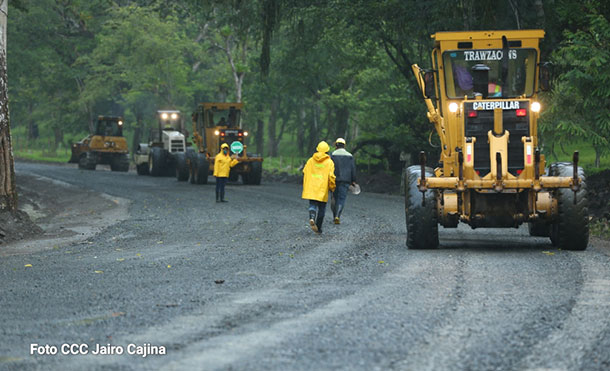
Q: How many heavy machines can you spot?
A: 4